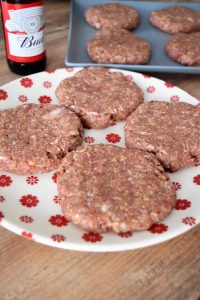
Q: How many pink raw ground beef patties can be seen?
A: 8